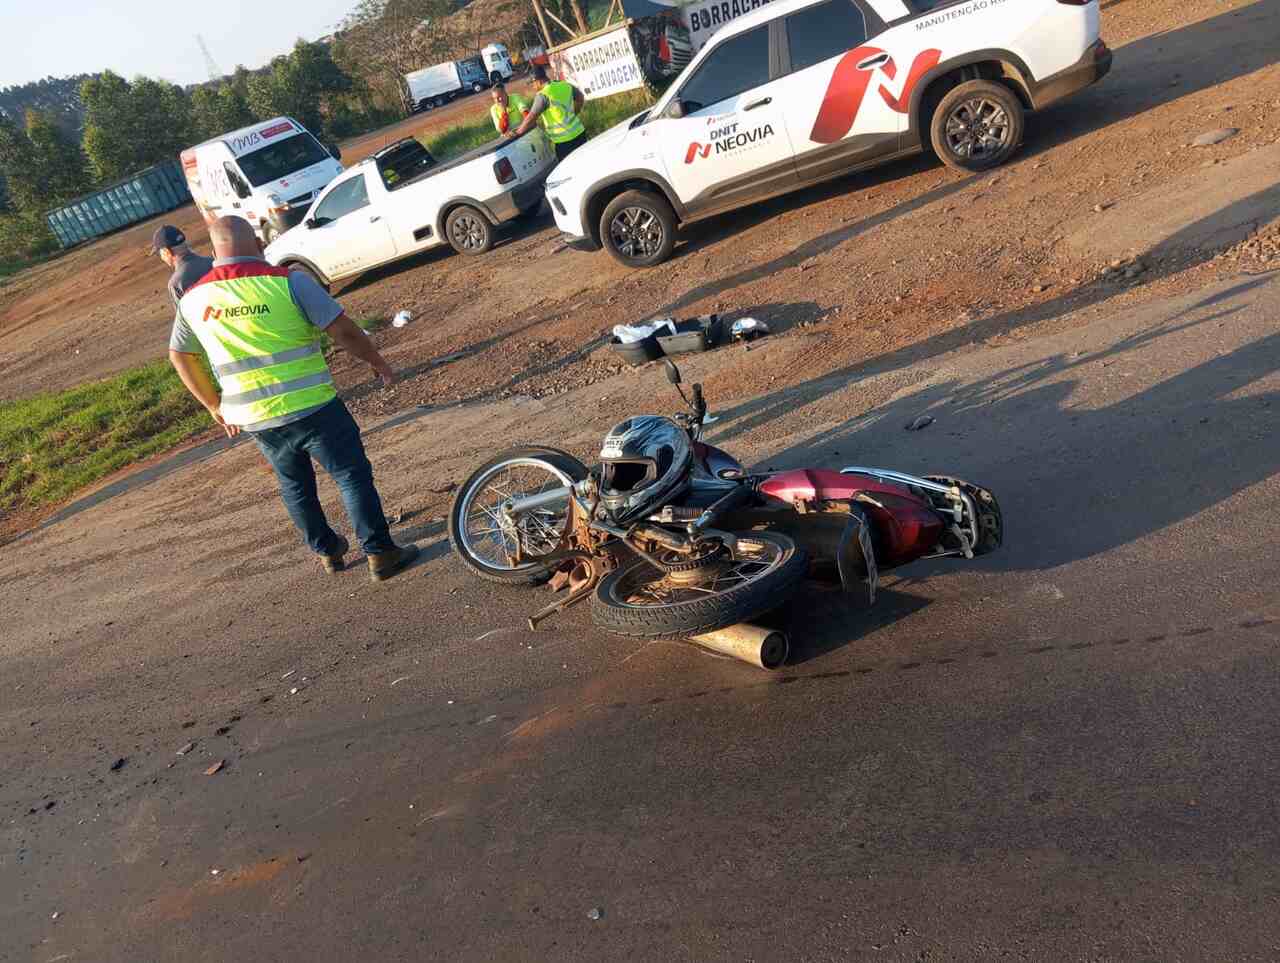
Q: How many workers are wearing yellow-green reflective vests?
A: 3